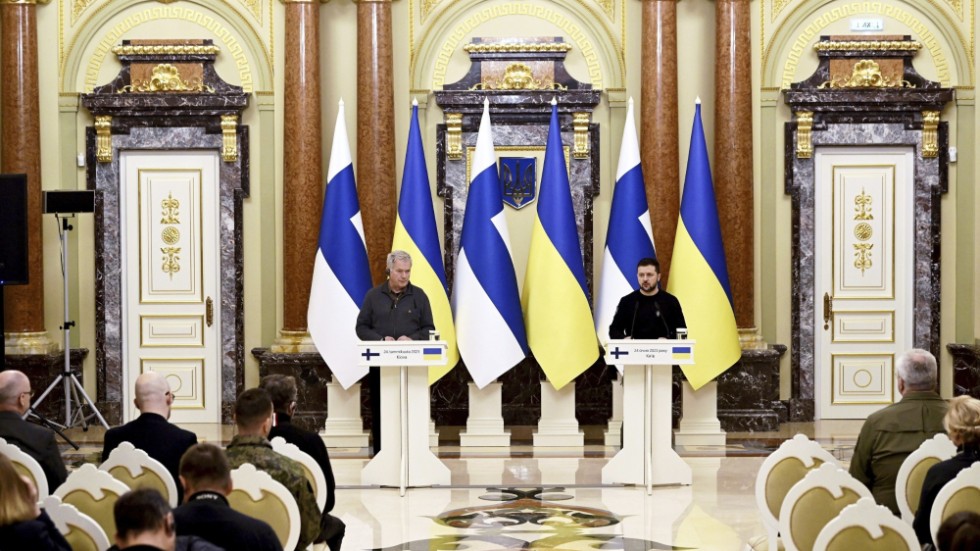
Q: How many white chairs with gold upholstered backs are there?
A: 11